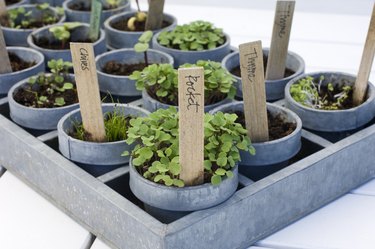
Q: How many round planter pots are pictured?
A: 15